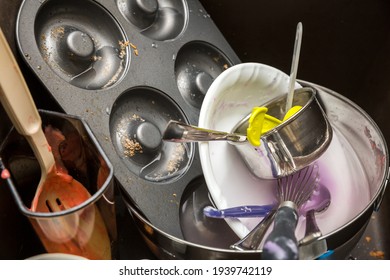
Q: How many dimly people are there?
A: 0